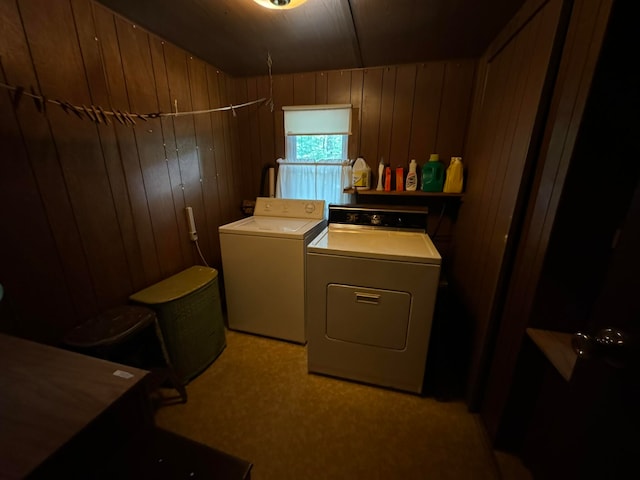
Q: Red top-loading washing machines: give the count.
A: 0